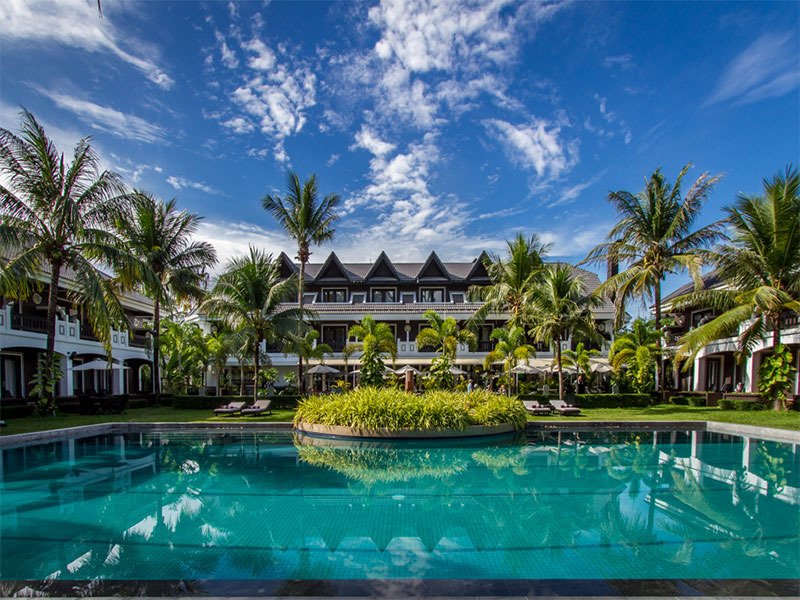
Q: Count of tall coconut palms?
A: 8